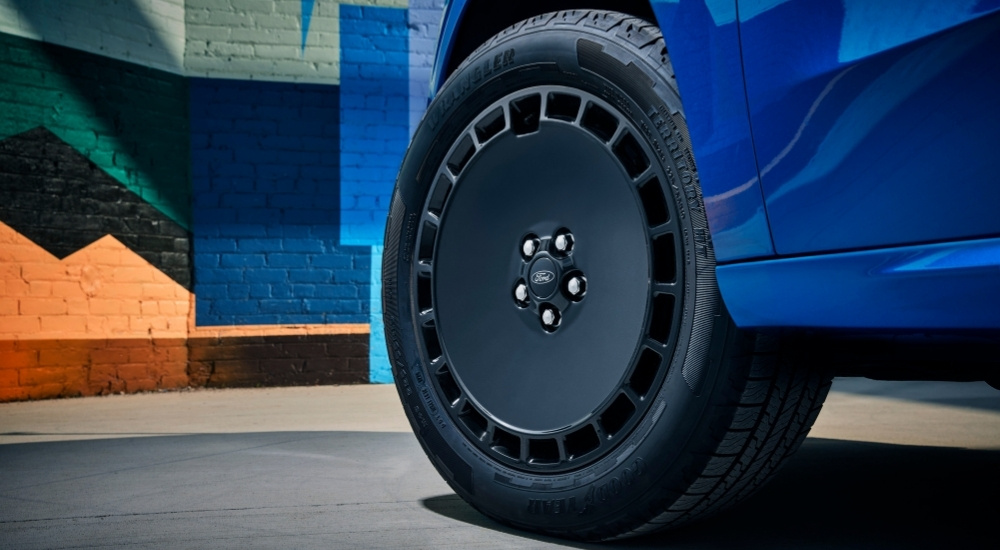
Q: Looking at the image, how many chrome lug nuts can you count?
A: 5